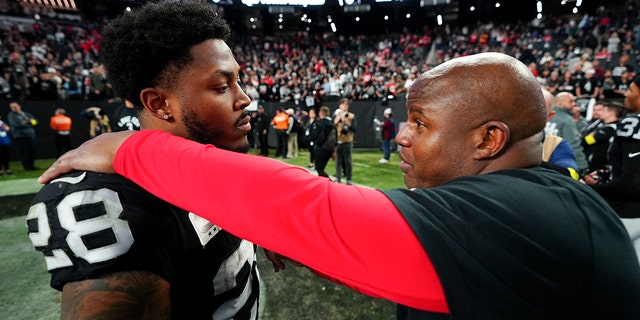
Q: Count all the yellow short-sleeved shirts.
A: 0